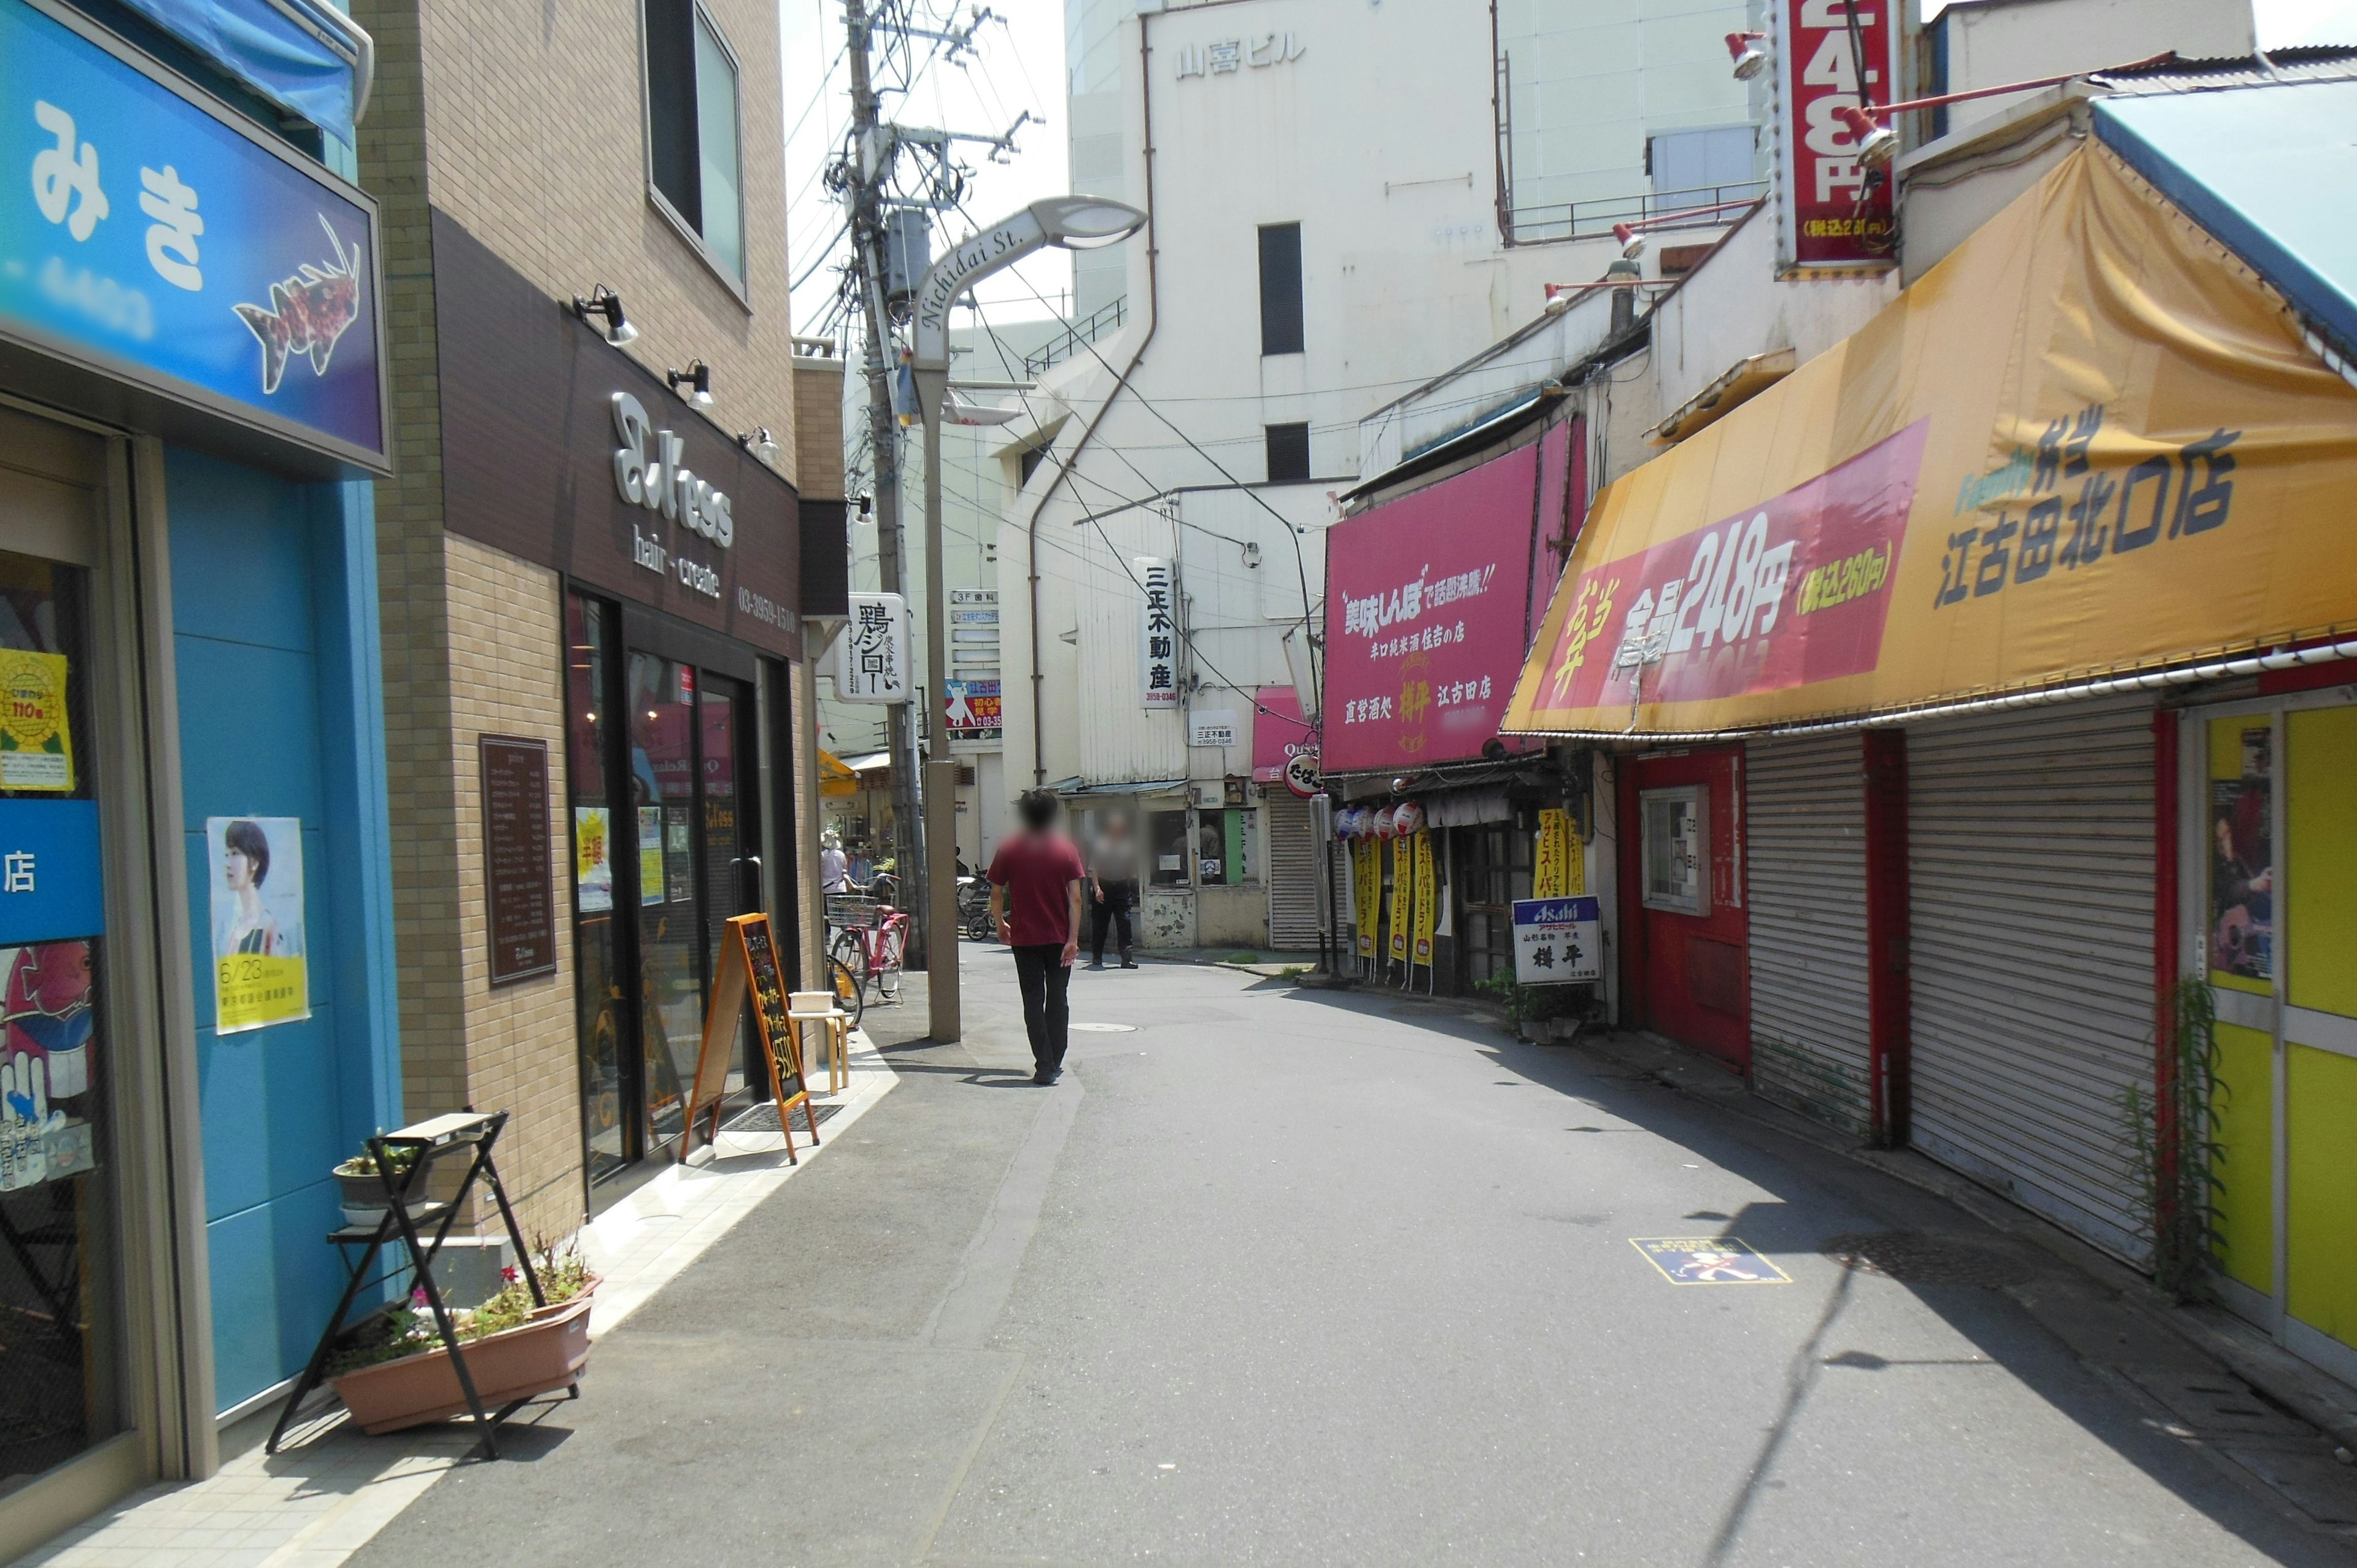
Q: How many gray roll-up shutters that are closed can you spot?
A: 3